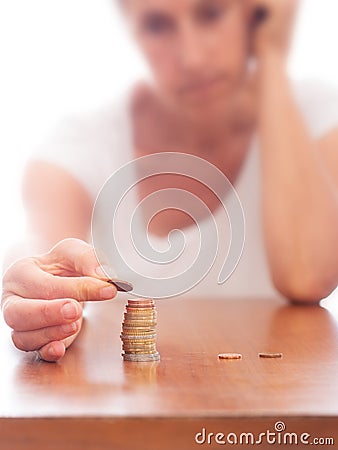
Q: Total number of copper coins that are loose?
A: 2